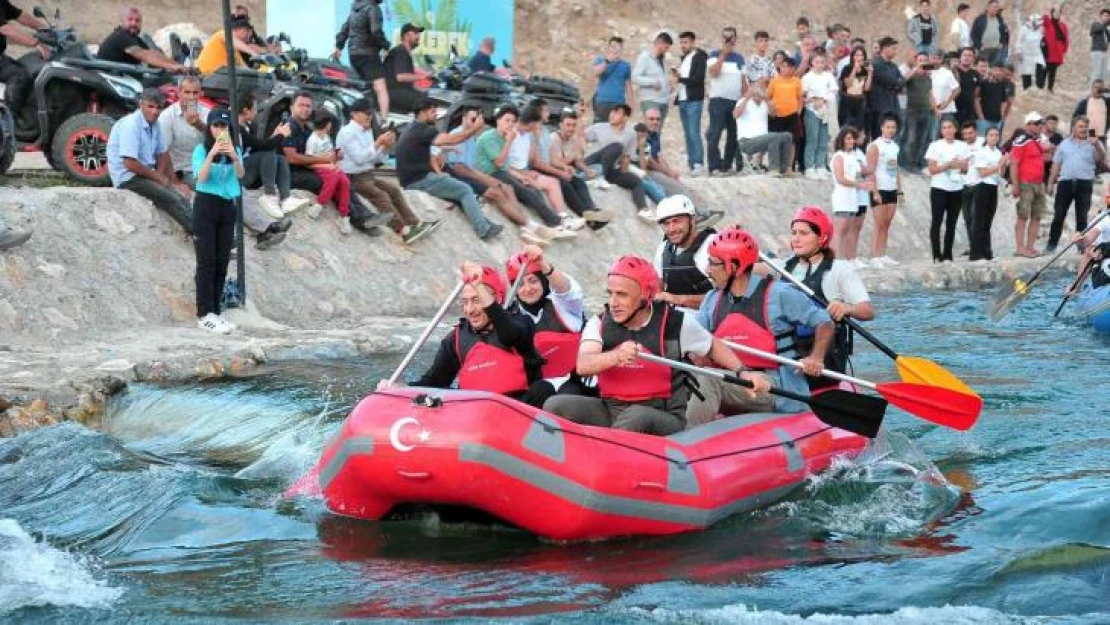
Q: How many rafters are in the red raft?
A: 6